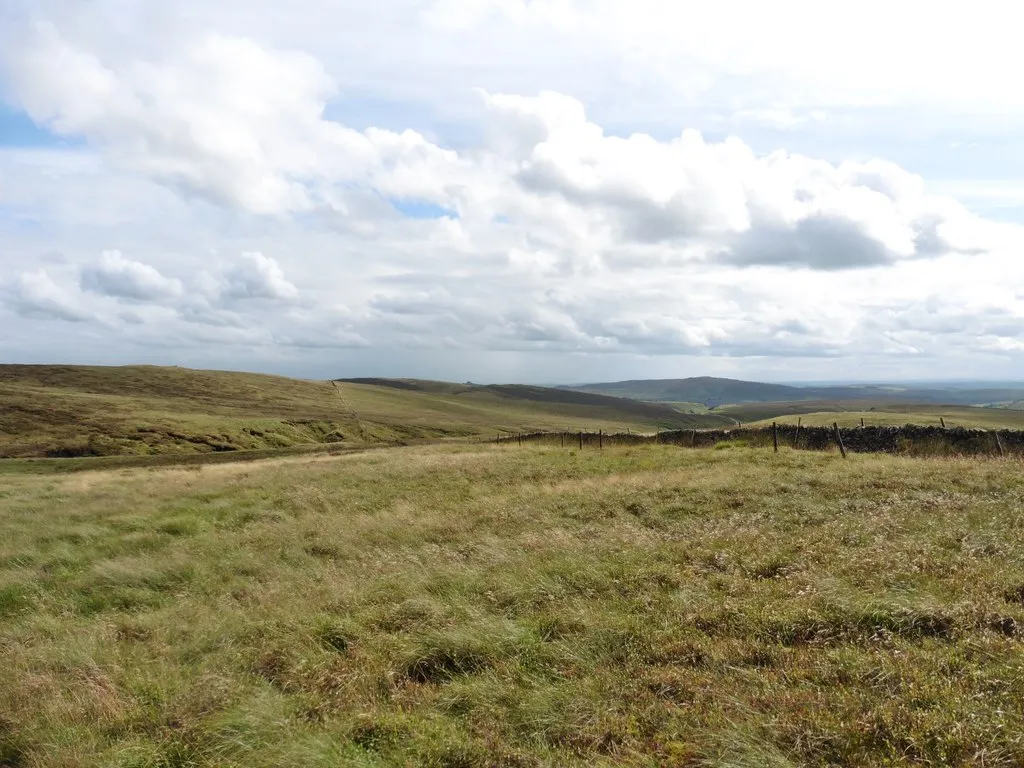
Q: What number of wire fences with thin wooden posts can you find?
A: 1